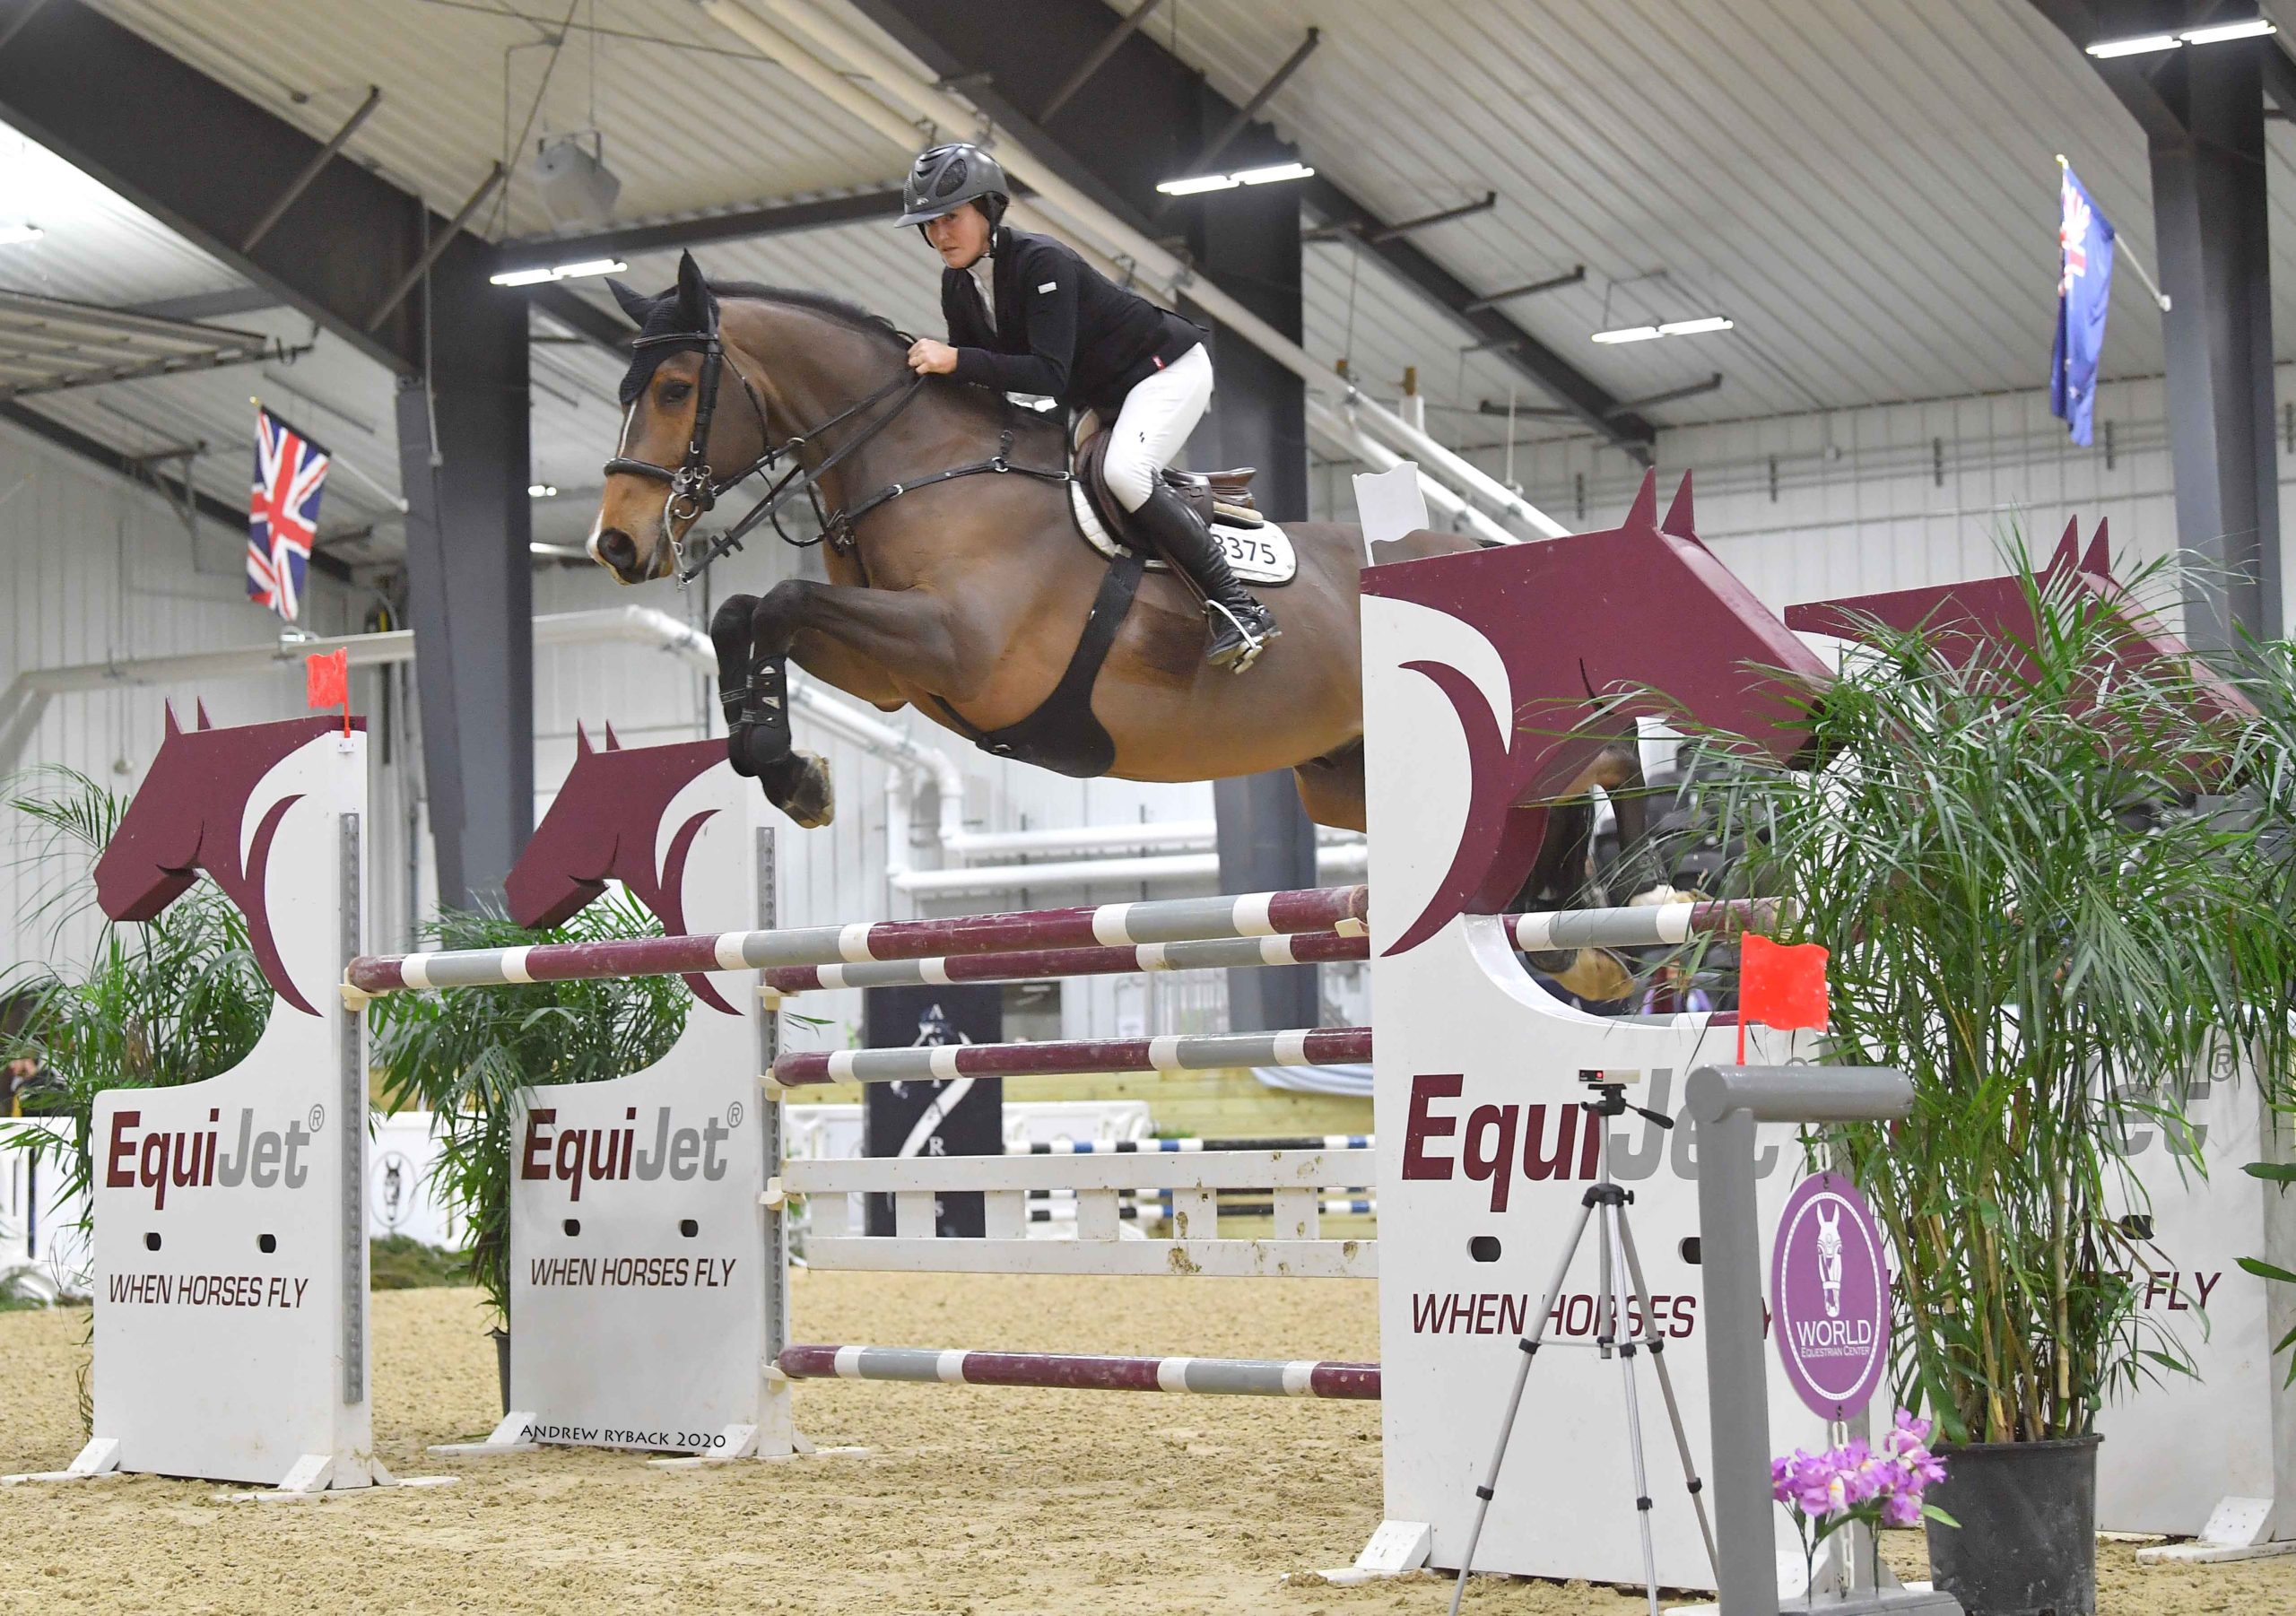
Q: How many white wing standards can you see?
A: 4